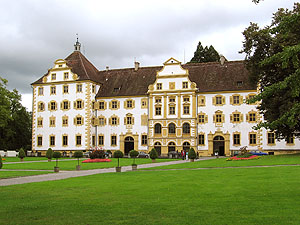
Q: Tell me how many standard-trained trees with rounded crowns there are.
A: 4